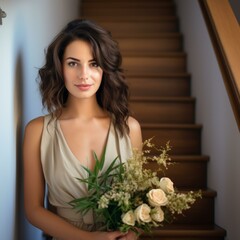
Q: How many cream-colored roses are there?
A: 5